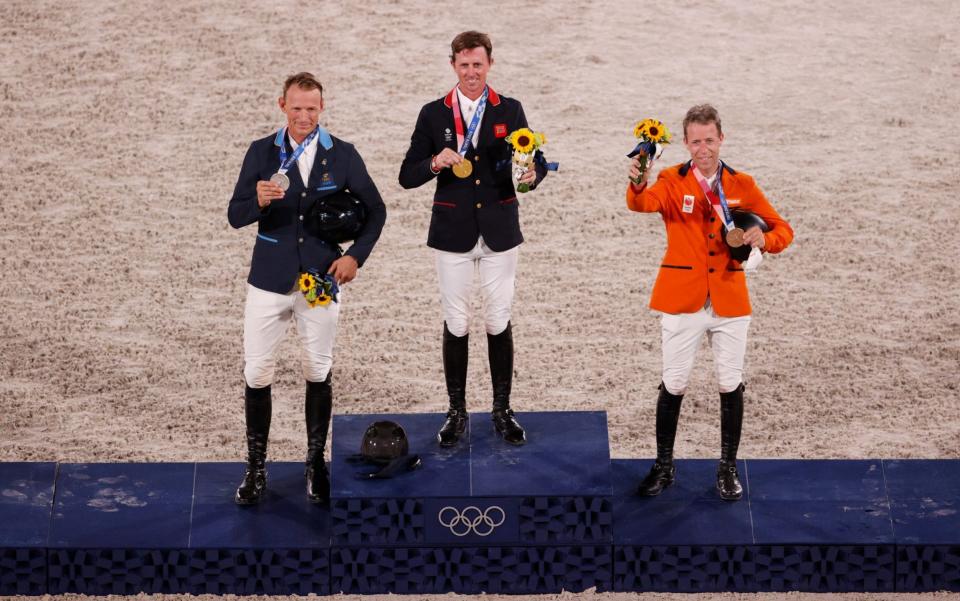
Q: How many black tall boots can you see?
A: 6